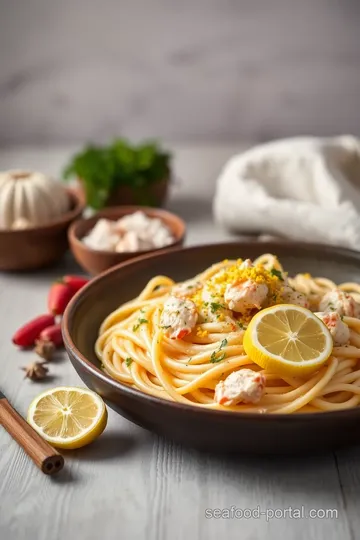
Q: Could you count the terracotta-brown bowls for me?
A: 3